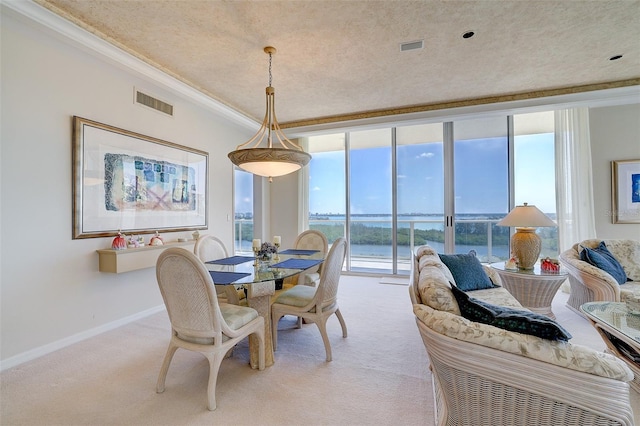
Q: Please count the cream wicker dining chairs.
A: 4